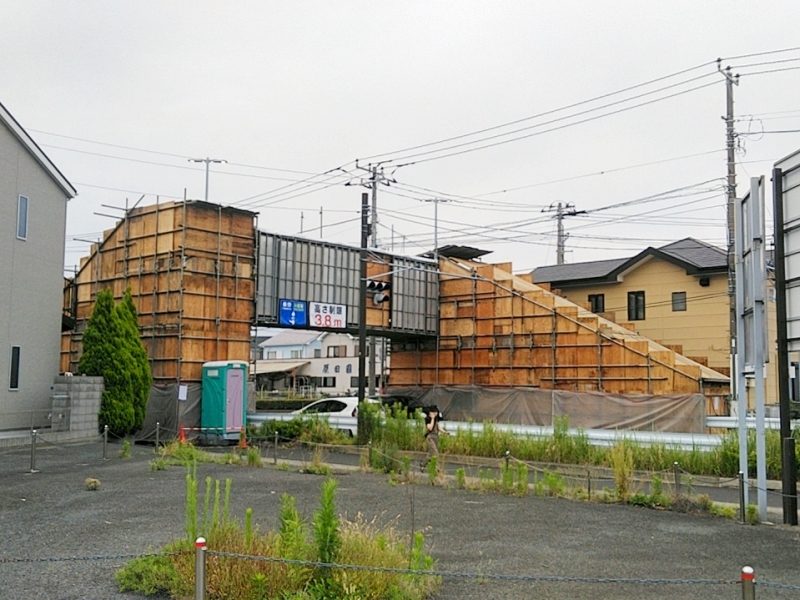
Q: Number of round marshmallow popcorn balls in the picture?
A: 0